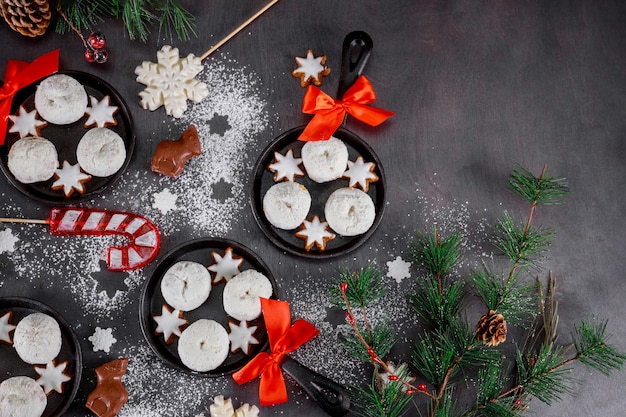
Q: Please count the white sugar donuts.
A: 11